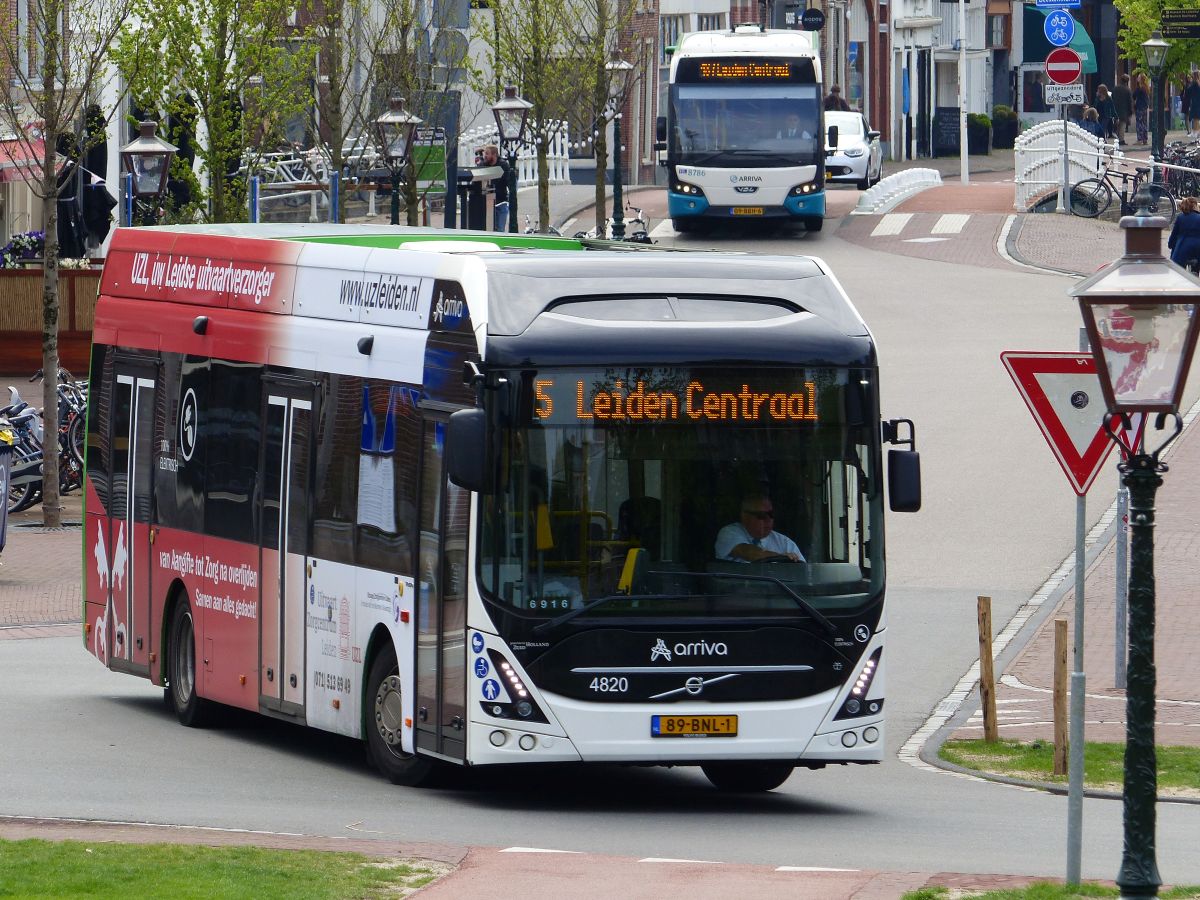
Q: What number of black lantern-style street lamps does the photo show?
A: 6